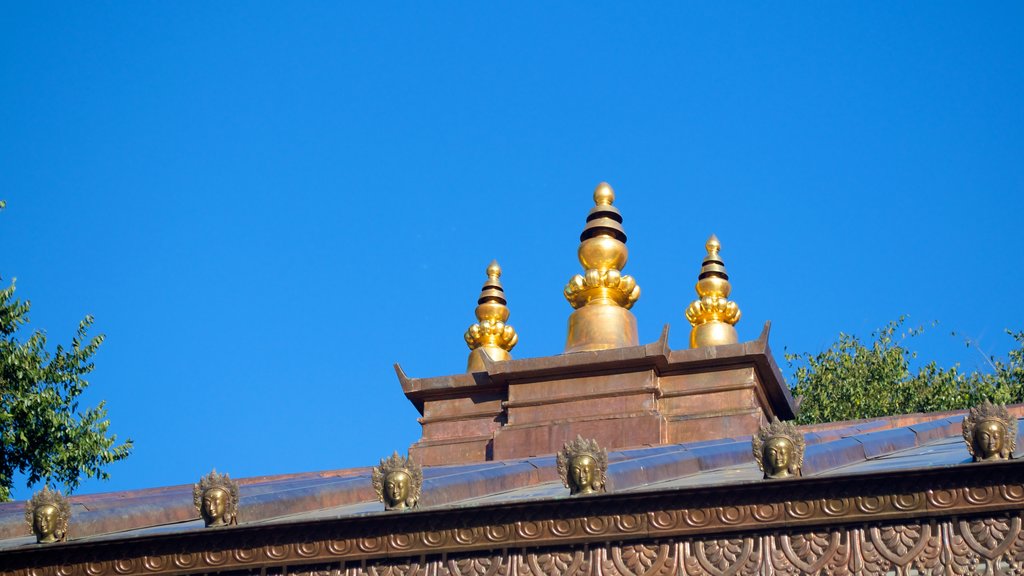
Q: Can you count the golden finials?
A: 3